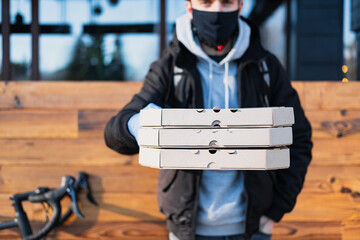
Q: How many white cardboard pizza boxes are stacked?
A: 3